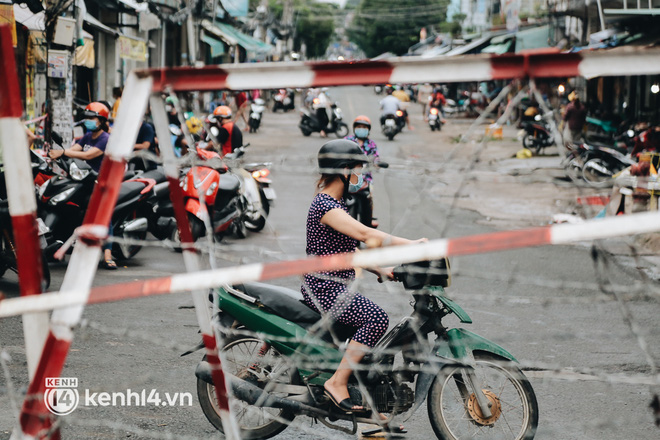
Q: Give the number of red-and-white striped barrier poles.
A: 5